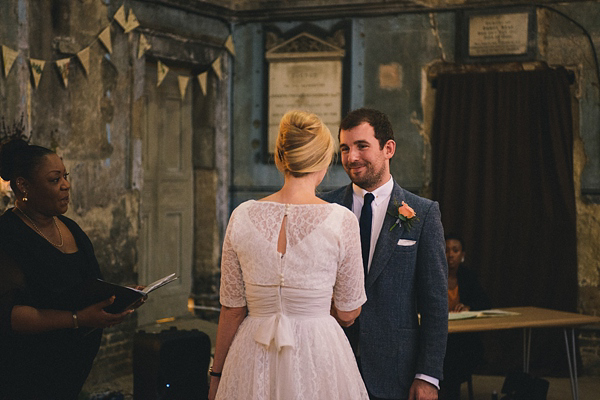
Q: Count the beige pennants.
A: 13